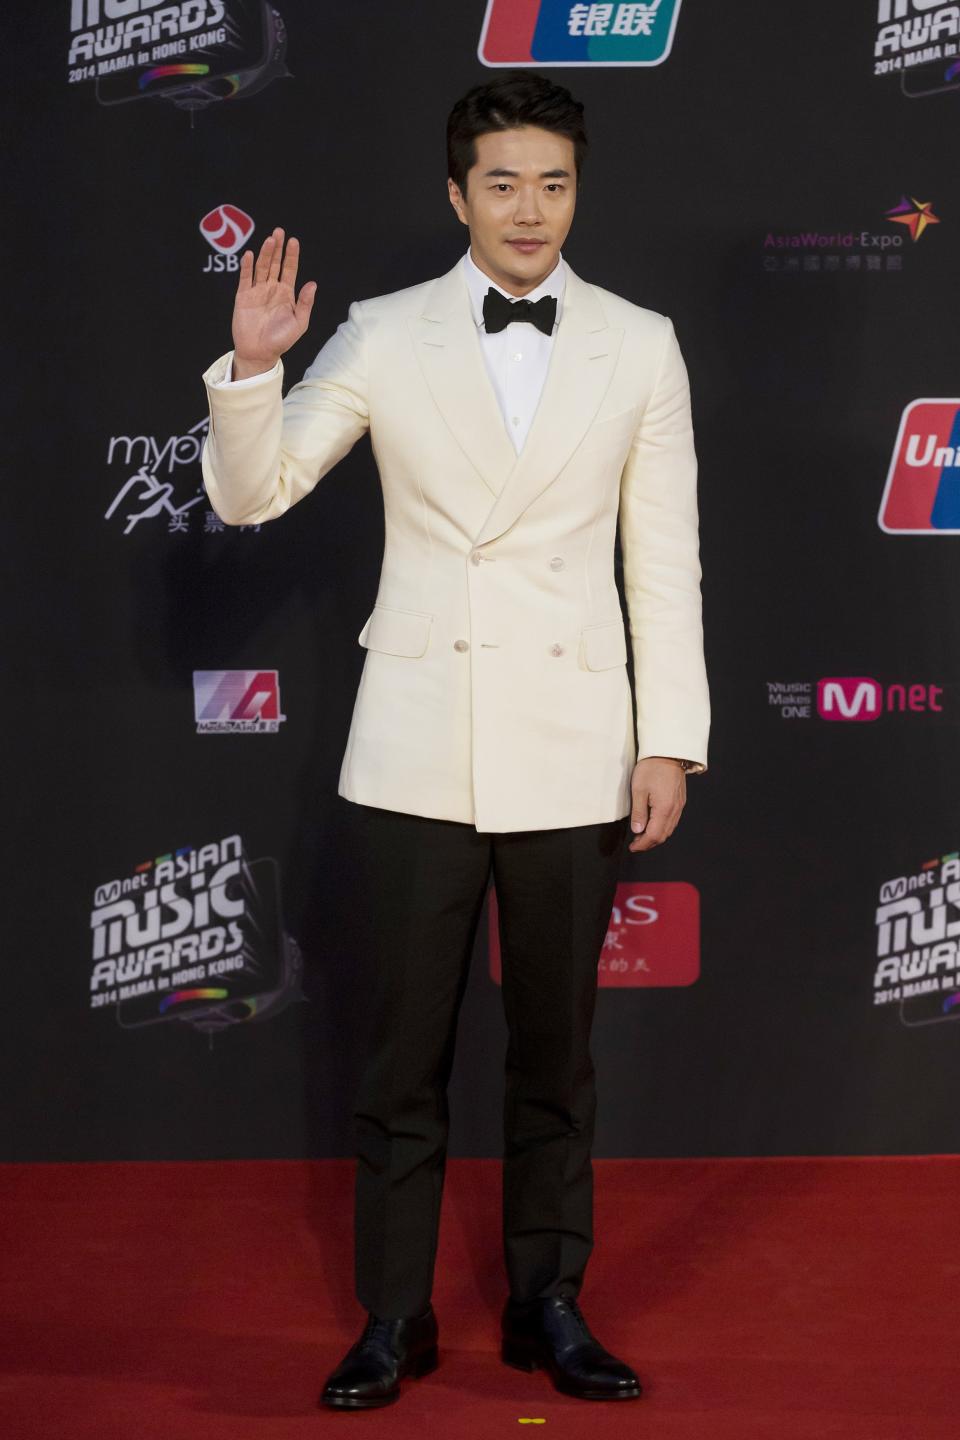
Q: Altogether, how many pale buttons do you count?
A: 6